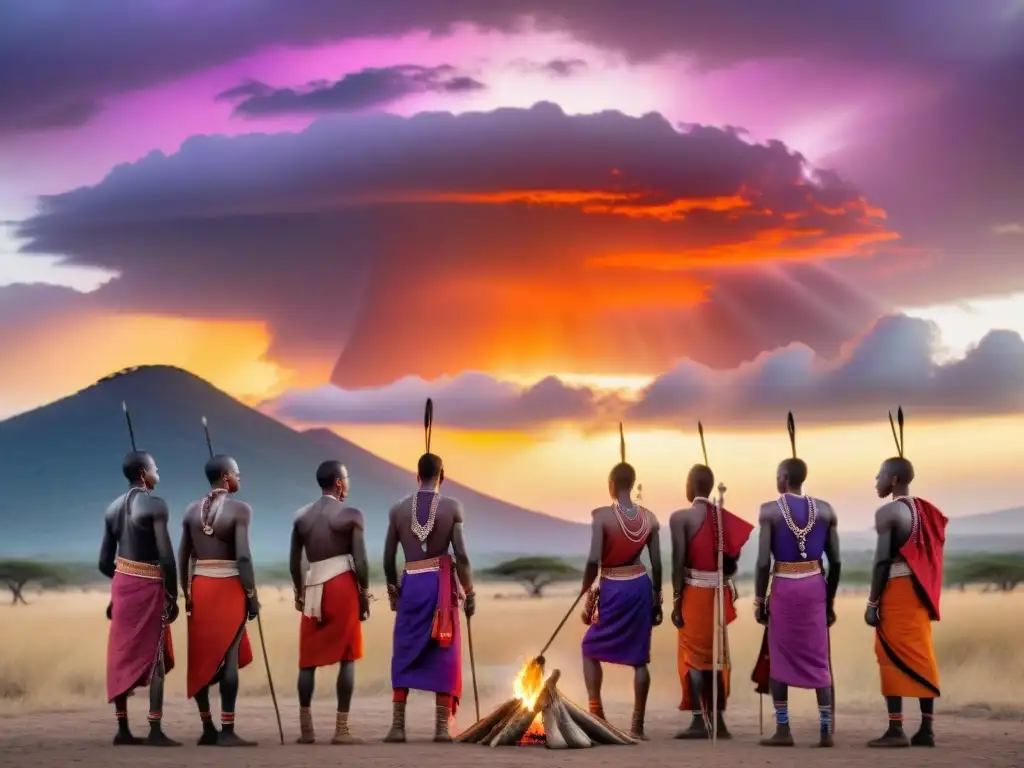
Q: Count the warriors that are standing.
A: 8